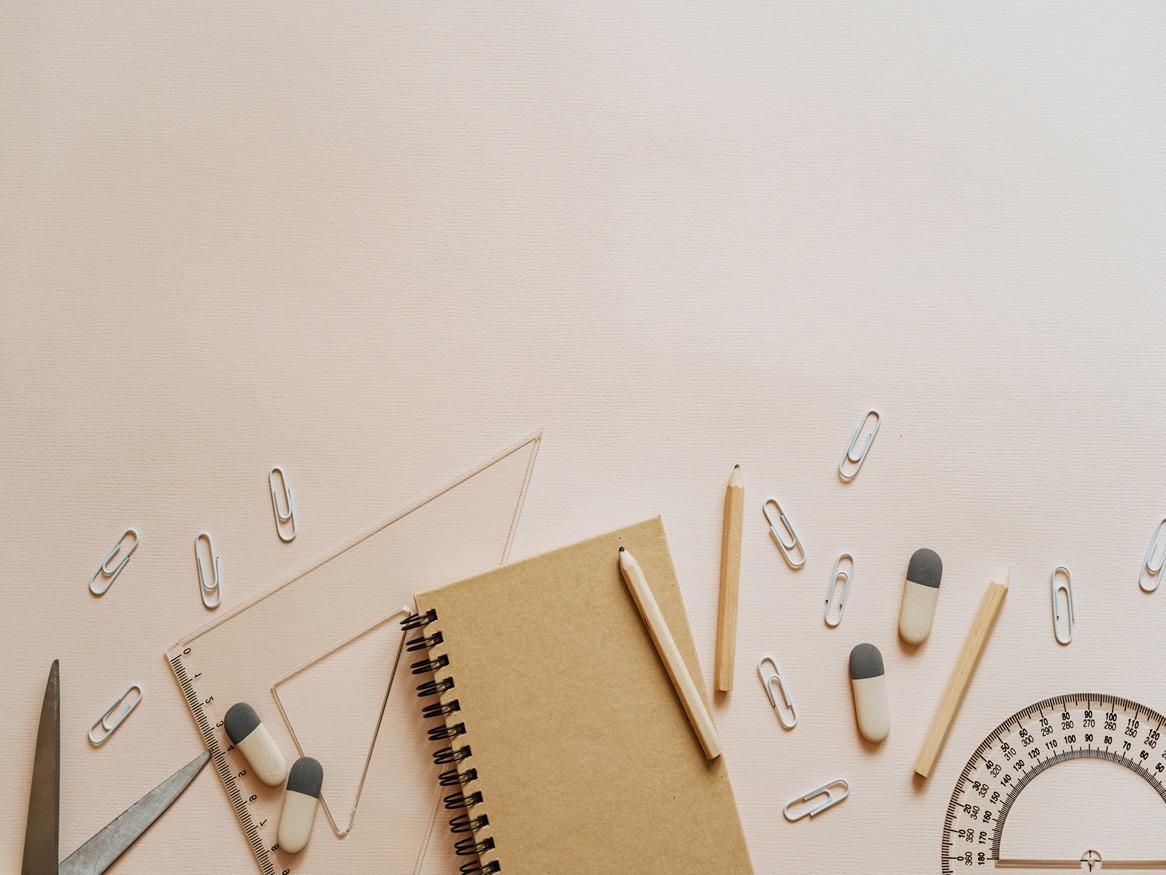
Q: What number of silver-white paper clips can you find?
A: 11